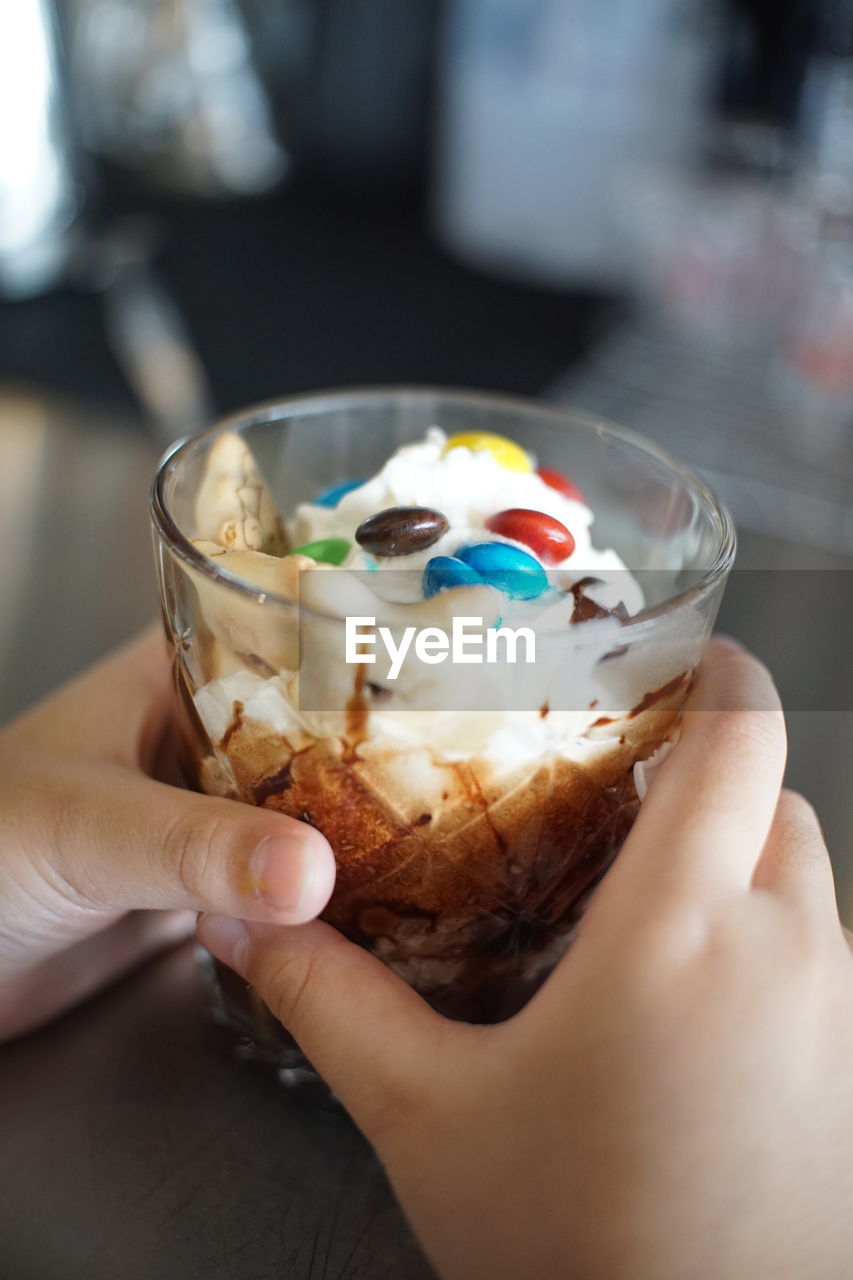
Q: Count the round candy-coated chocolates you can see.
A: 8